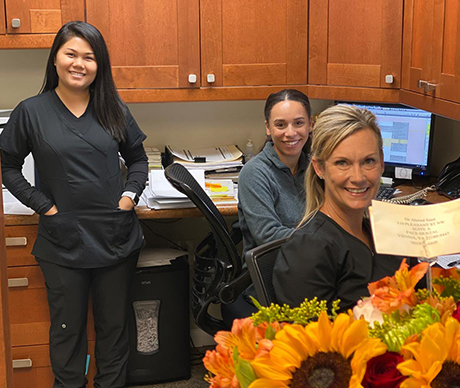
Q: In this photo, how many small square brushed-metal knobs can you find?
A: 6